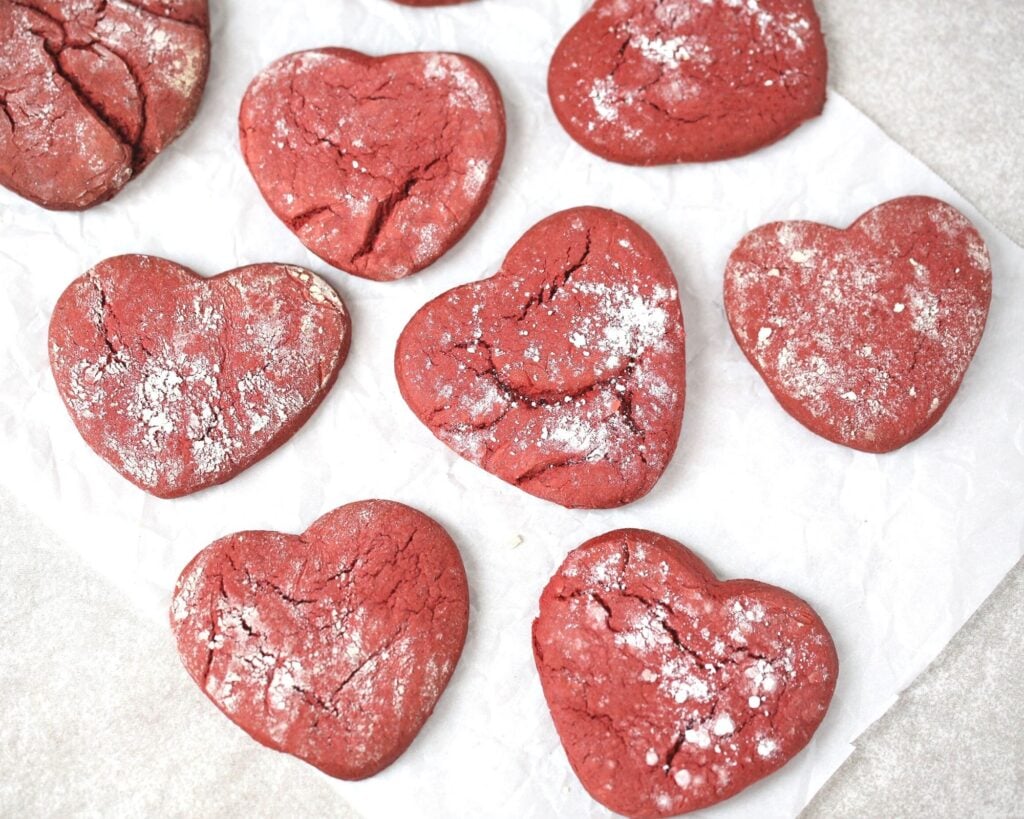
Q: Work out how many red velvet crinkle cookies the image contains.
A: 9